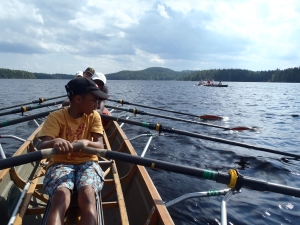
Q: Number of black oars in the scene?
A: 8